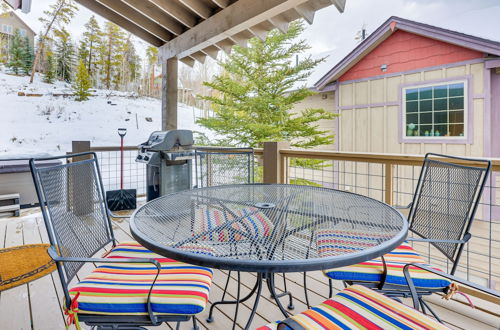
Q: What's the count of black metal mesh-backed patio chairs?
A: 4